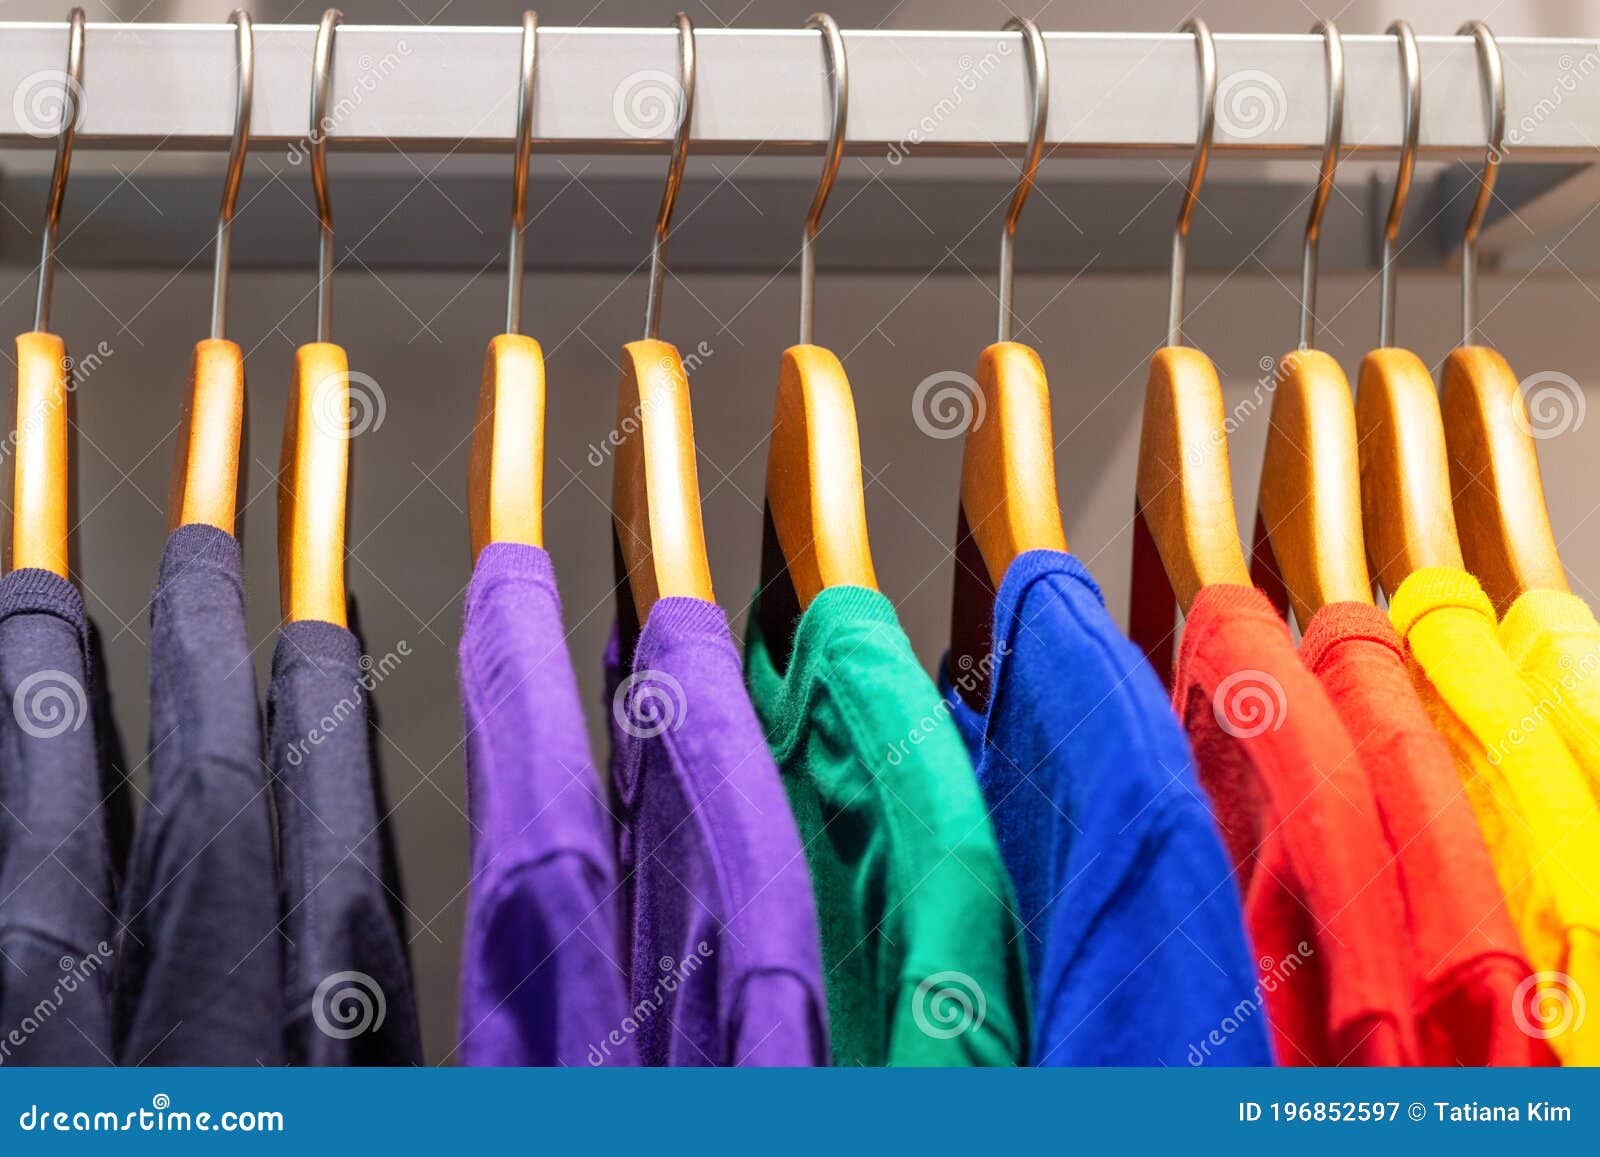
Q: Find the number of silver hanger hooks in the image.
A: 11